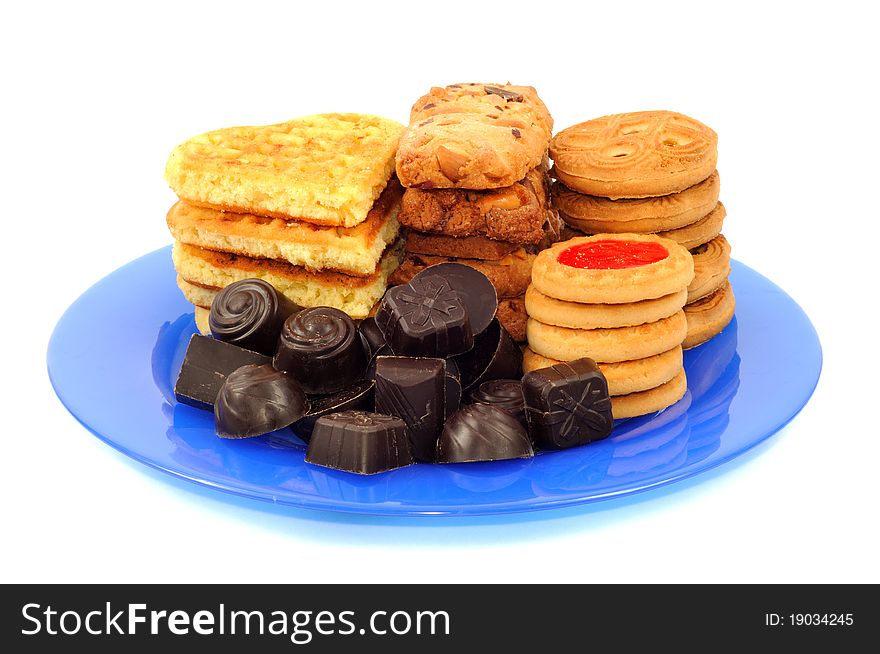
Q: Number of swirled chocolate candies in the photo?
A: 3